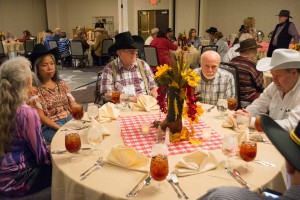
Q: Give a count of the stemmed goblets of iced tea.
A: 7